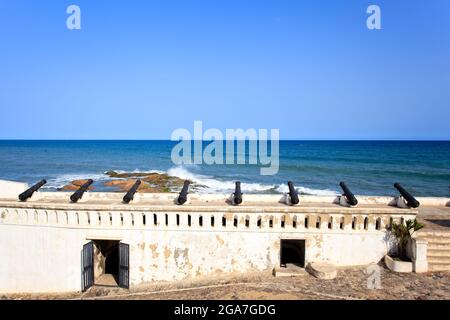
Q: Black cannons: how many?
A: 8